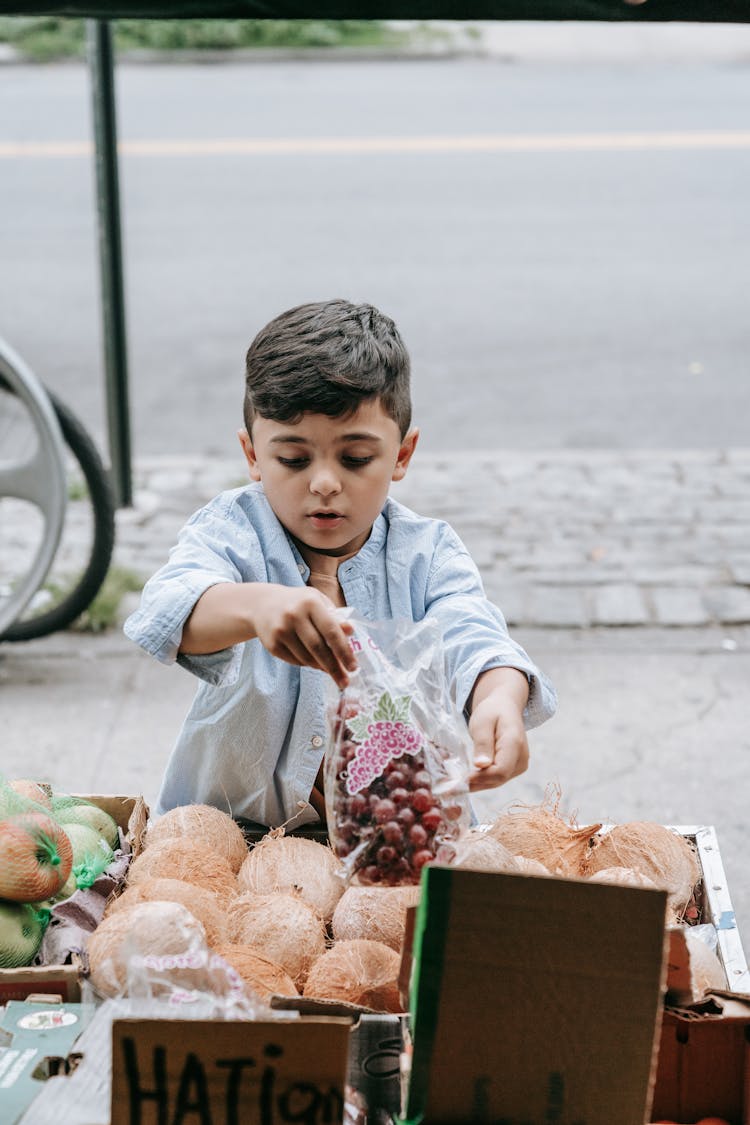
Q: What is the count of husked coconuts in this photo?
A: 15